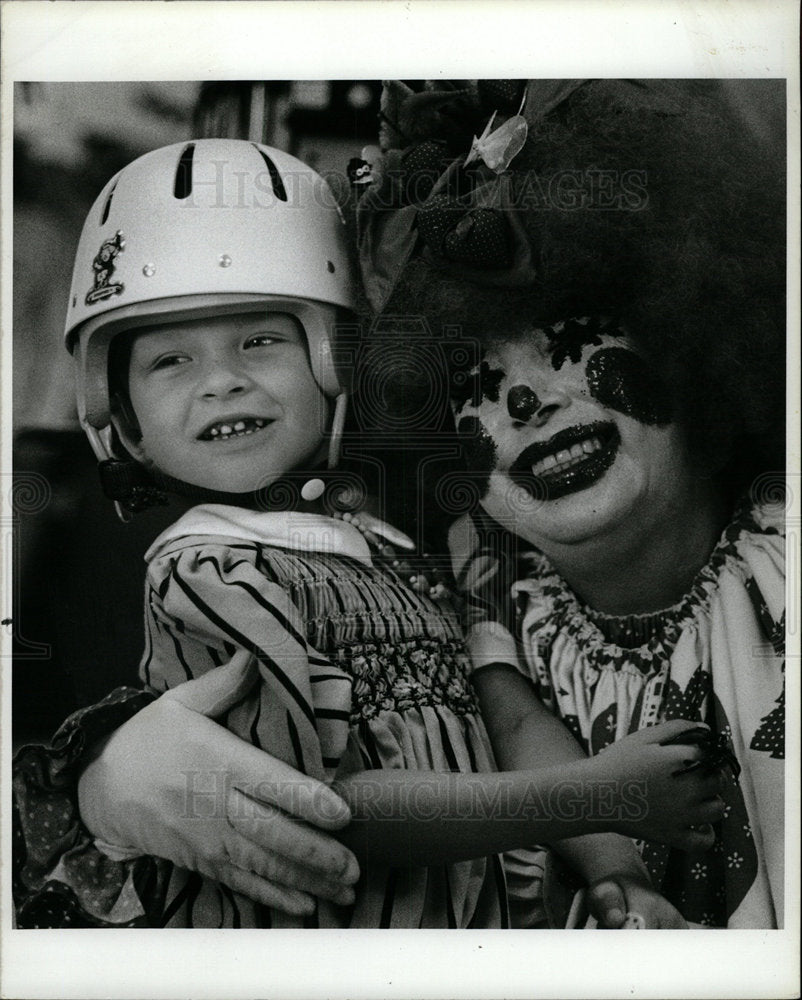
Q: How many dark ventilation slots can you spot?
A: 3